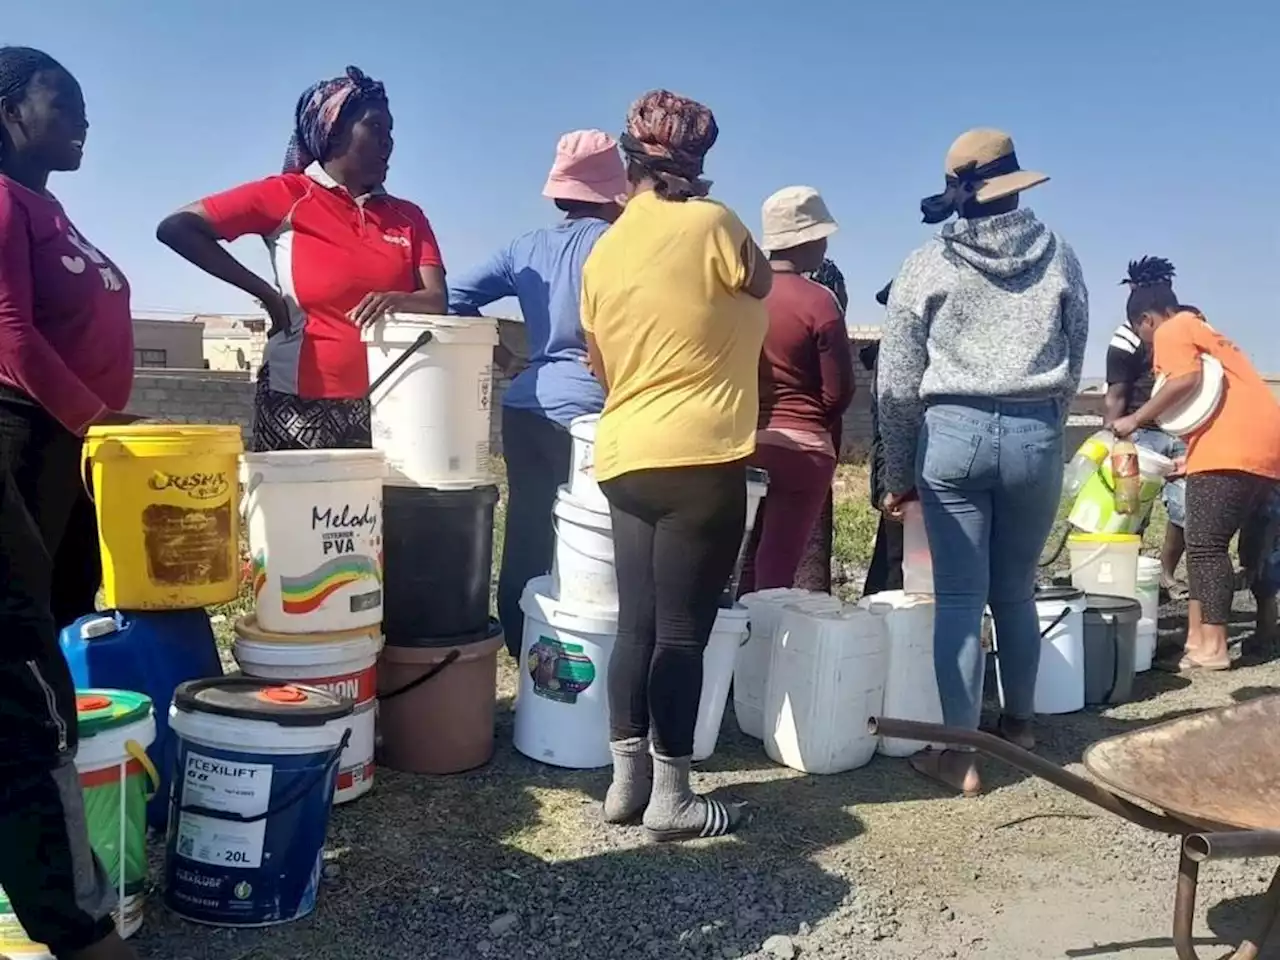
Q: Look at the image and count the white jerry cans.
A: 3